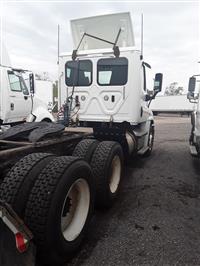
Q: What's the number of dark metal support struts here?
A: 3